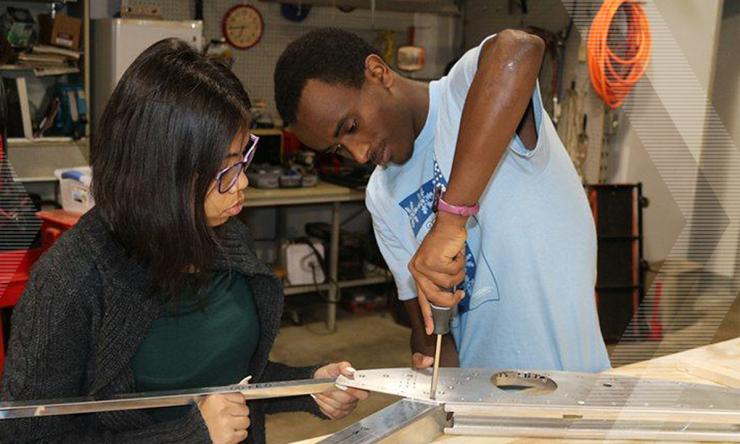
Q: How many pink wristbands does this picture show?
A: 1